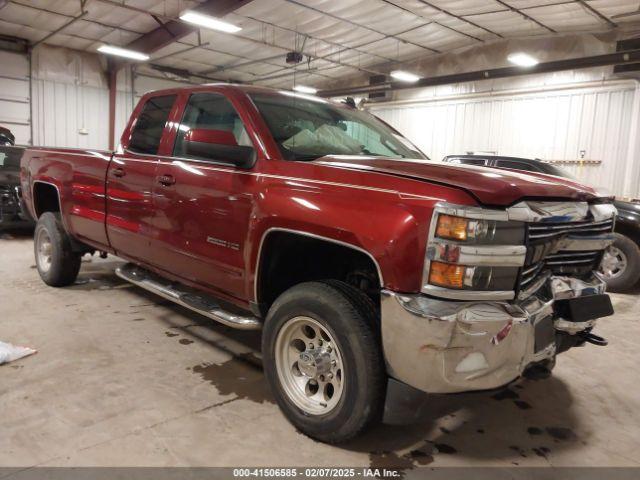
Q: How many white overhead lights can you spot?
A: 5